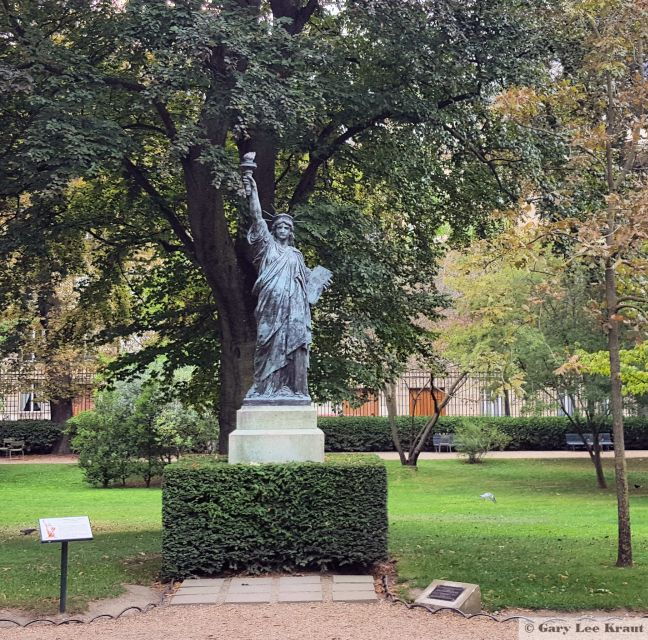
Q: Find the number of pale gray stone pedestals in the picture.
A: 1